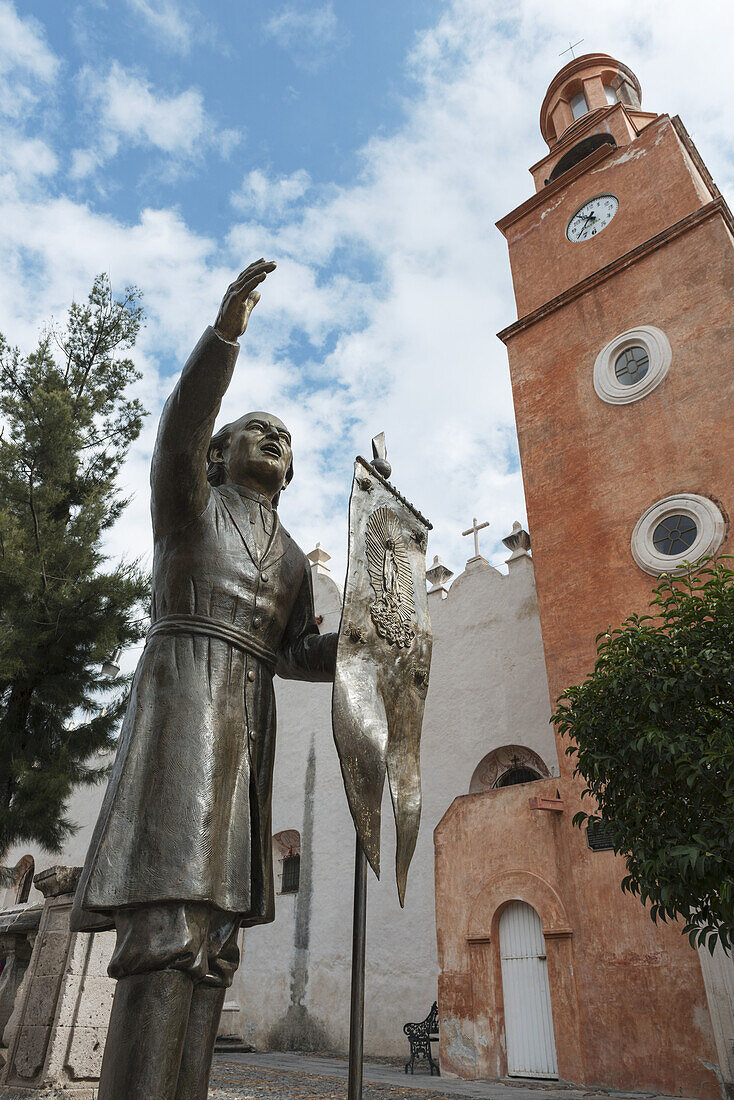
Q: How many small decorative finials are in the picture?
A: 3